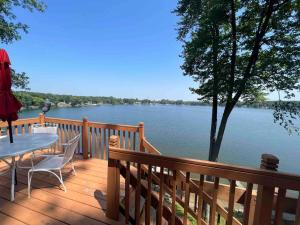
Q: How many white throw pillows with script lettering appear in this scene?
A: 0